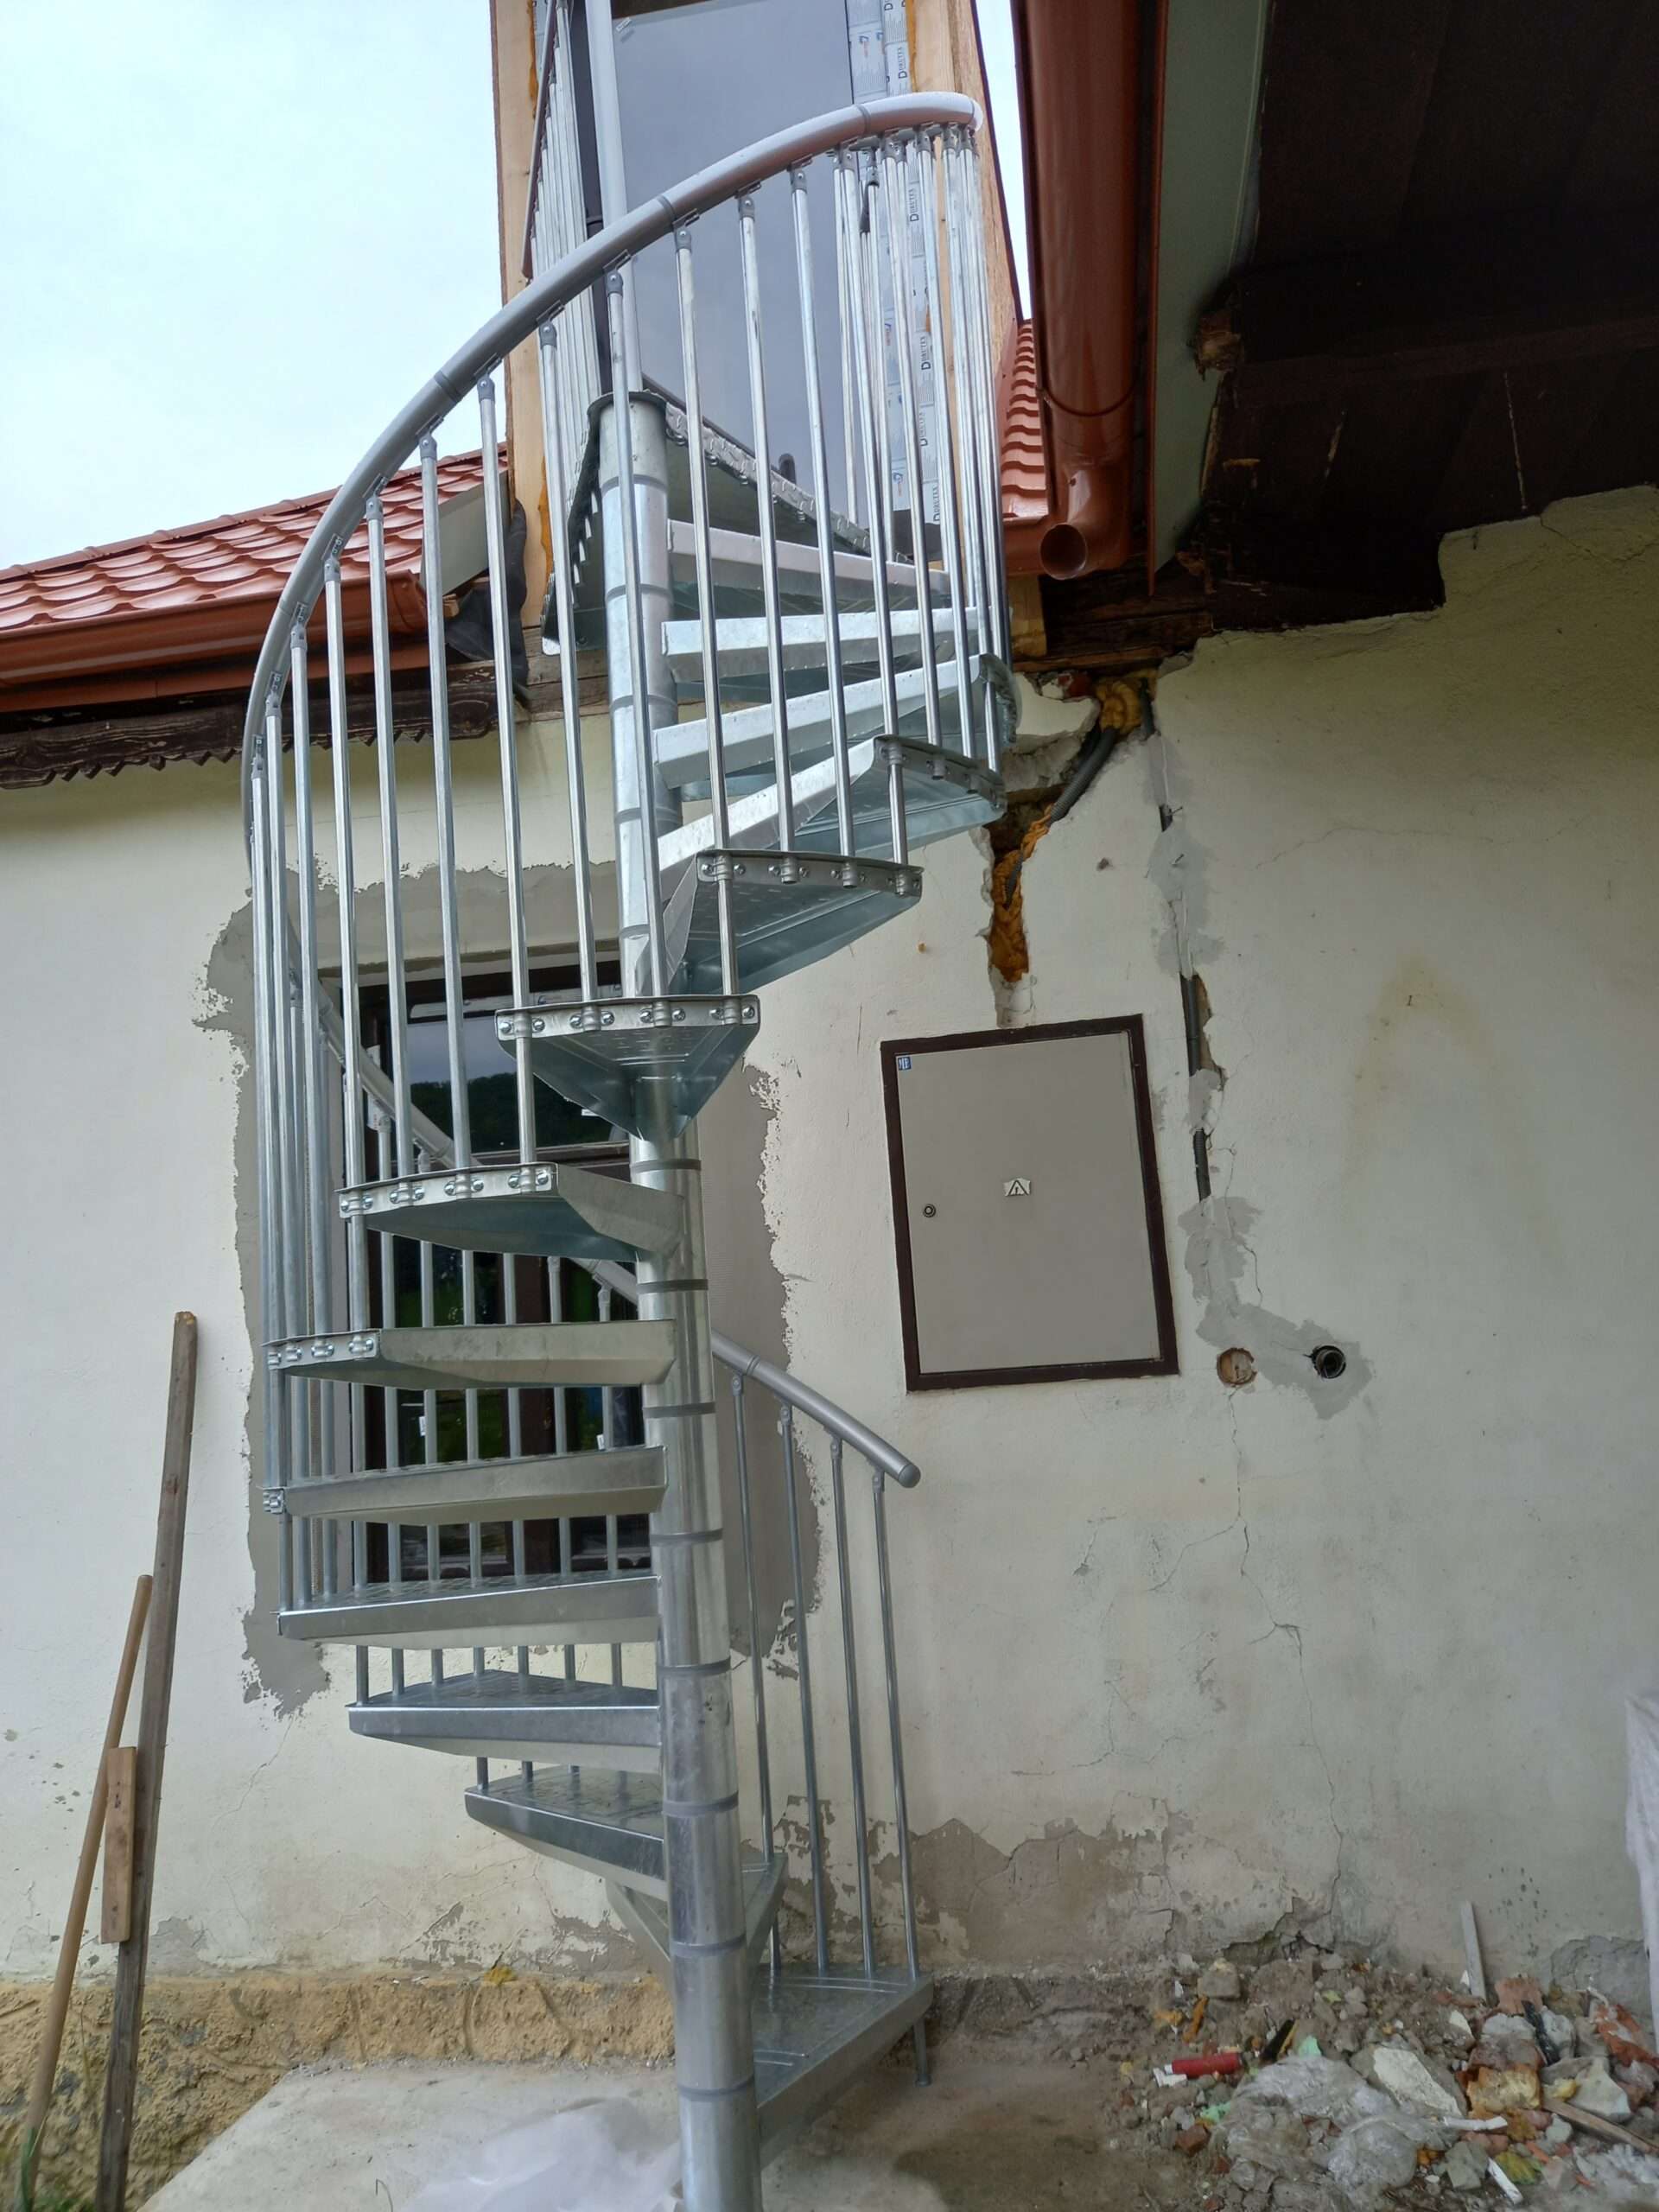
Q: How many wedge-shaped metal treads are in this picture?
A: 14